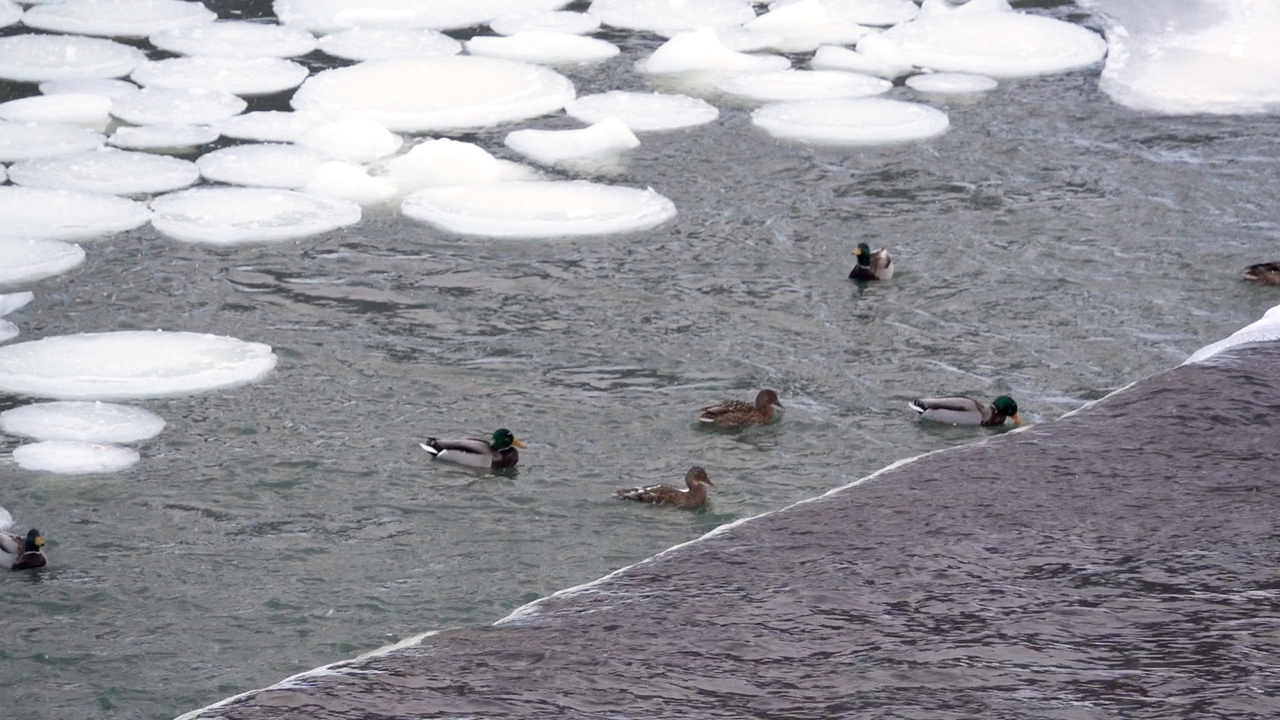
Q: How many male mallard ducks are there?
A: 4